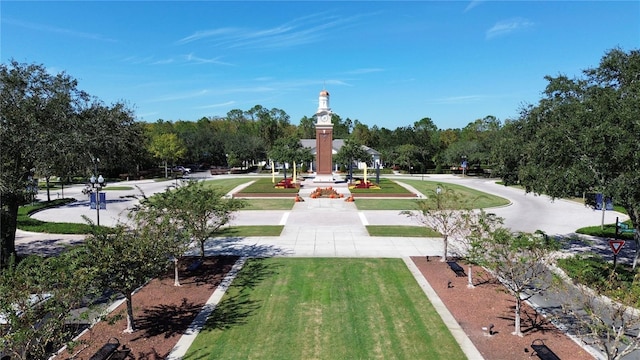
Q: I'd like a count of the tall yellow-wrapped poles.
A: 3